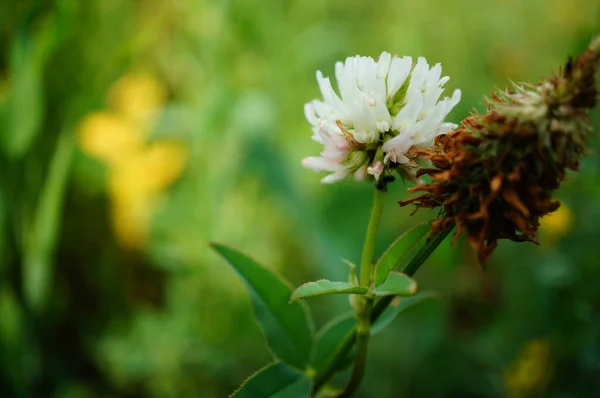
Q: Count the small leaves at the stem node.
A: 3